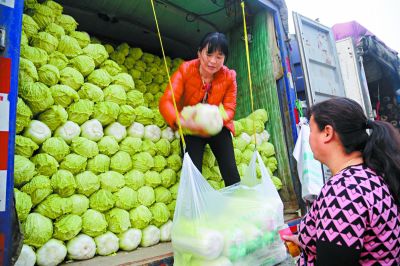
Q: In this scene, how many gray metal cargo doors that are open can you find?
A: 1